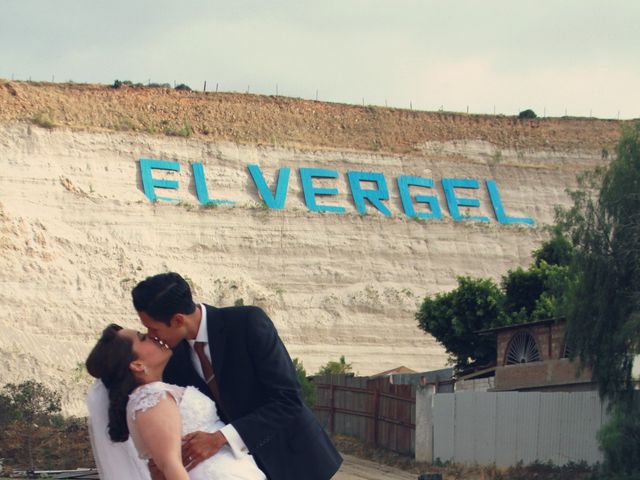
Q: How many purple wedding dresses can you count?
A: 0